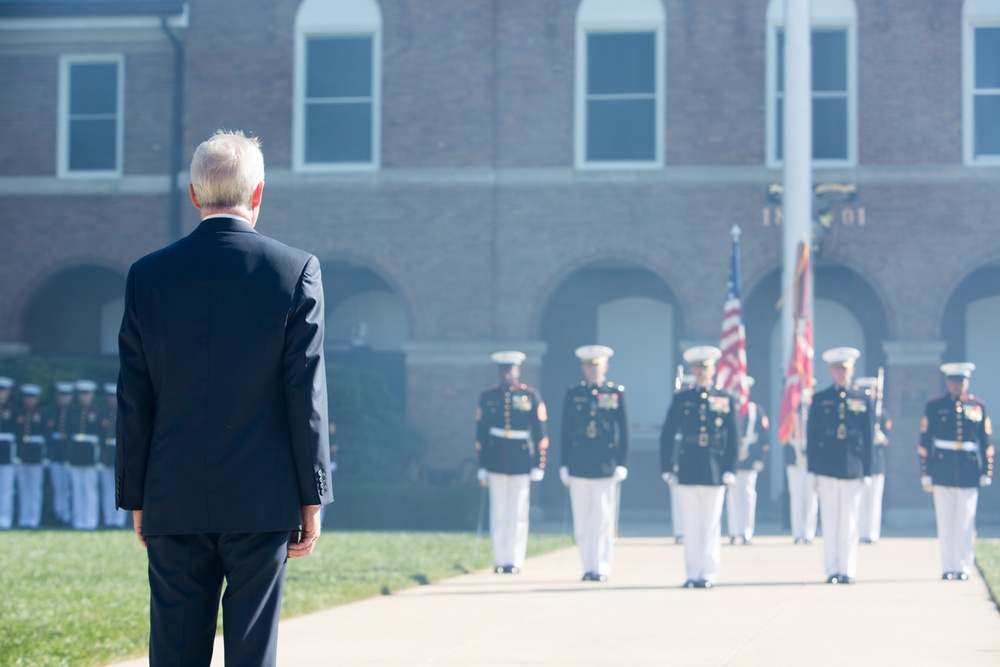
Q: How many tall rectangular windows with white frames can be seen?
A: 5